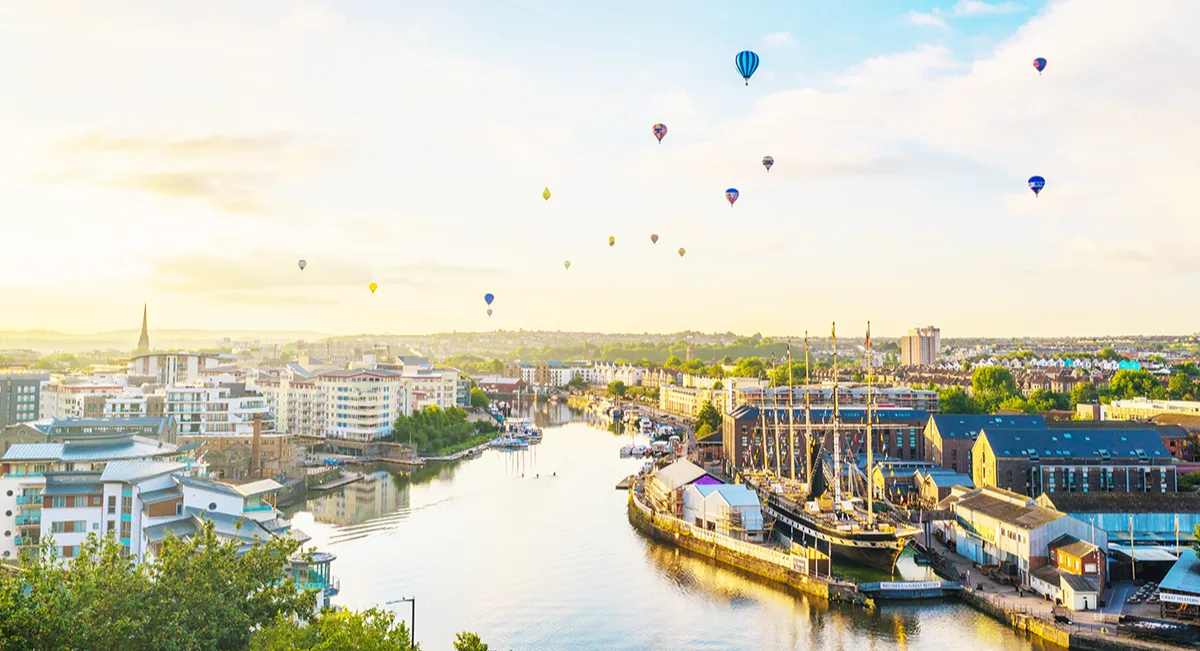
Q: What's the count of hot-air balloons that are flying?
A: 15